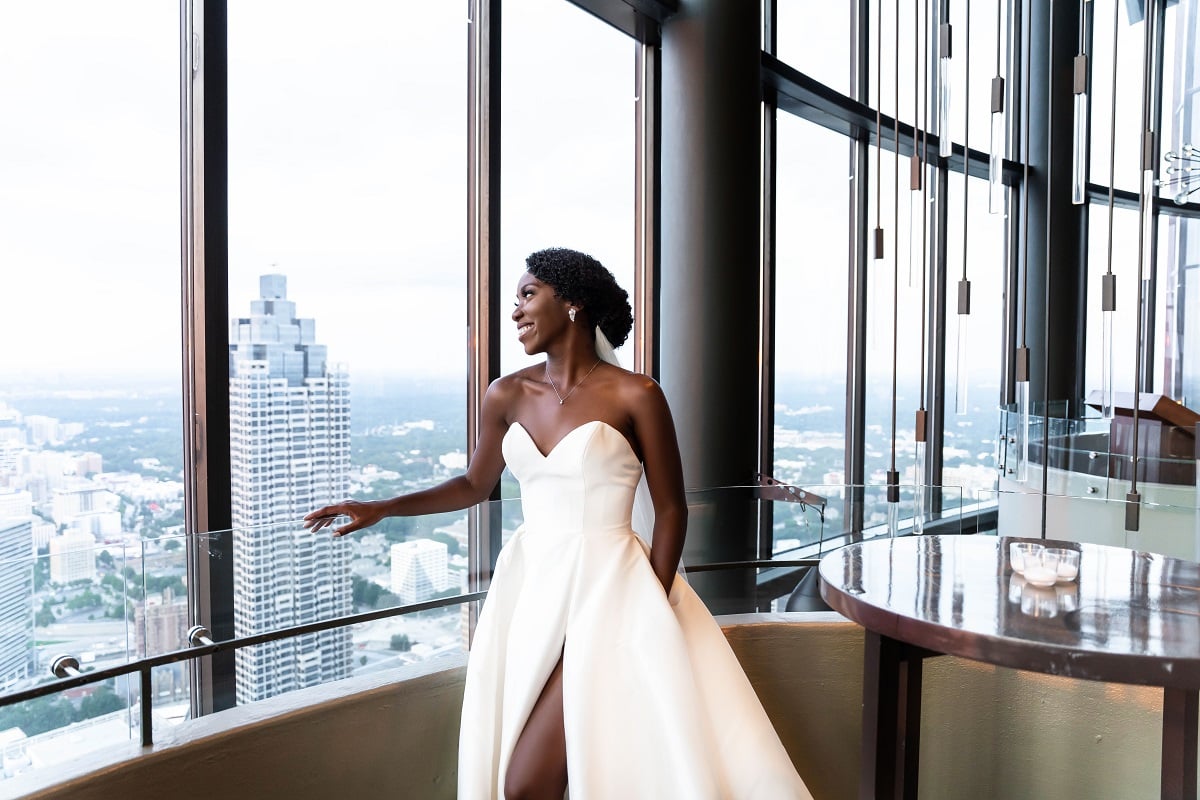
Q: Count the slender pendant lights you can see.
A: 12